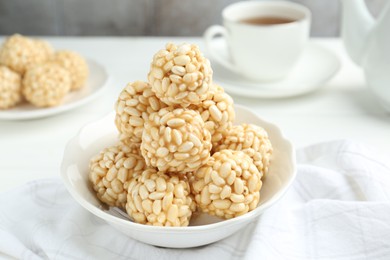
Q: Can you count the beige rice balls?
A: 13